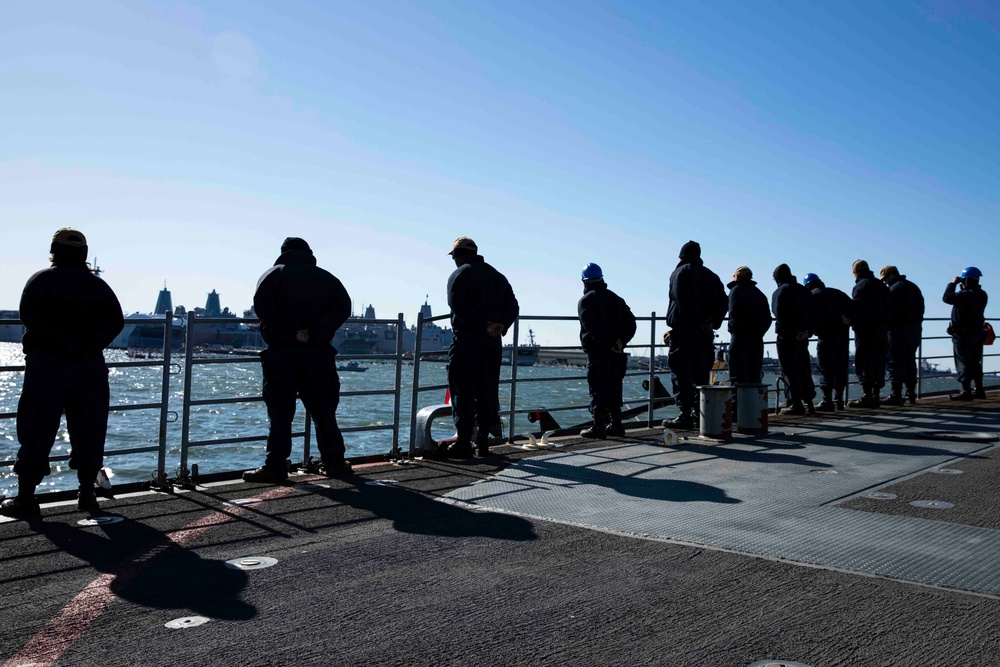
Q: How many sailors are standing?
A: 11